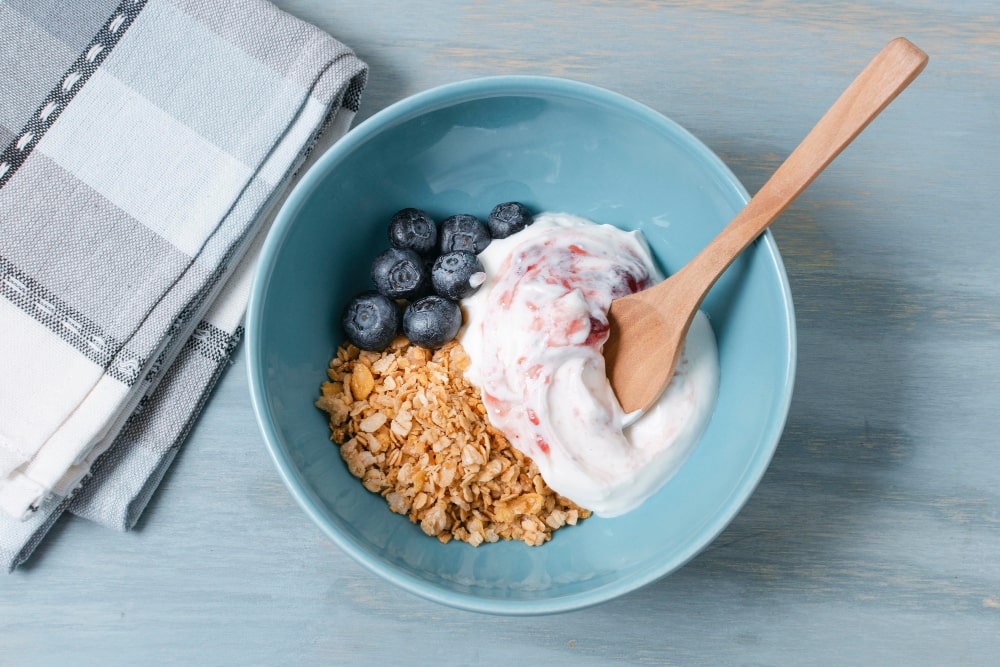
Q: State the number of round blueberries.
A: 7